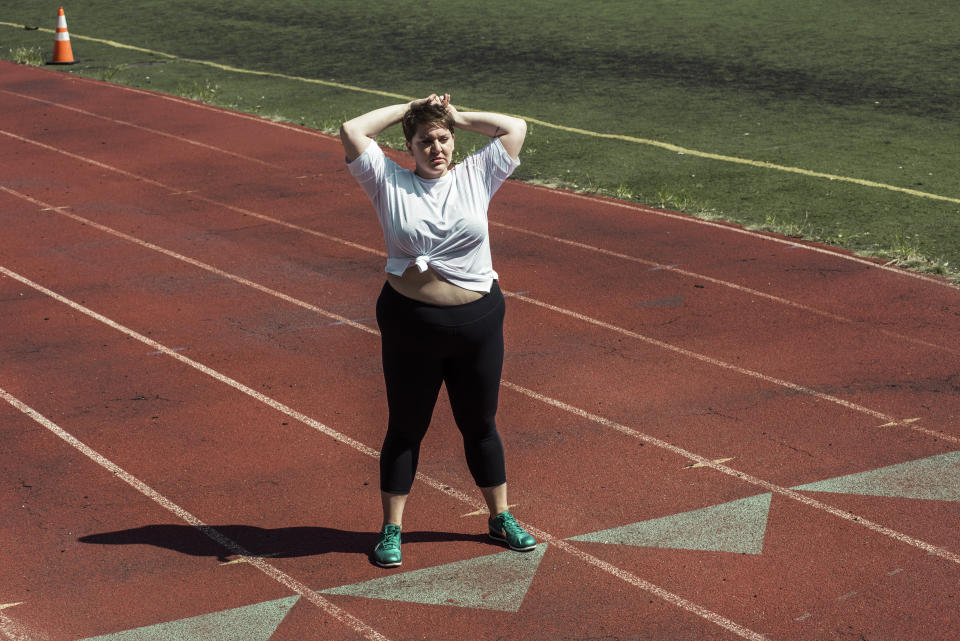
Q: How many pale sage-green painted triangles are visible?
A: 4